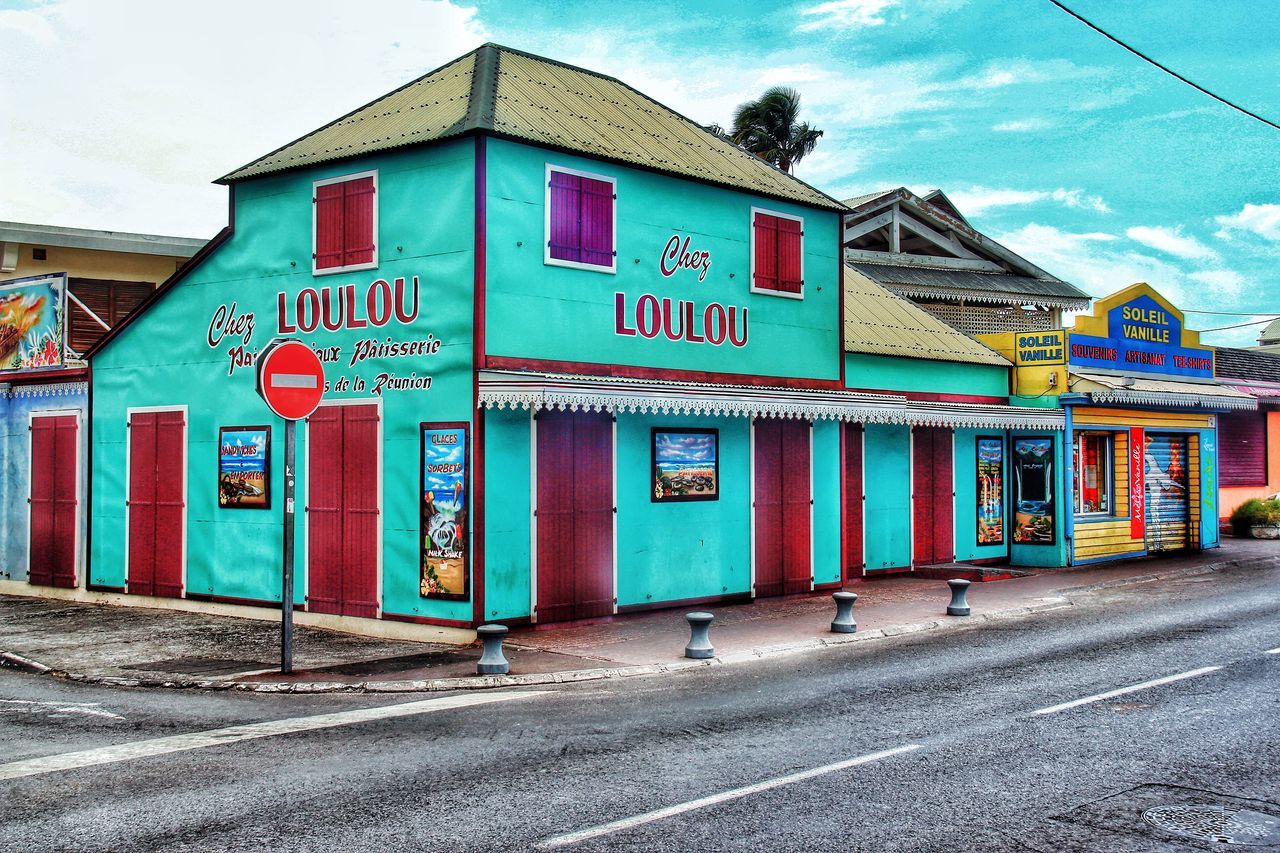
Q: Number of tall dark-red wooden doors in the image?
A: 7